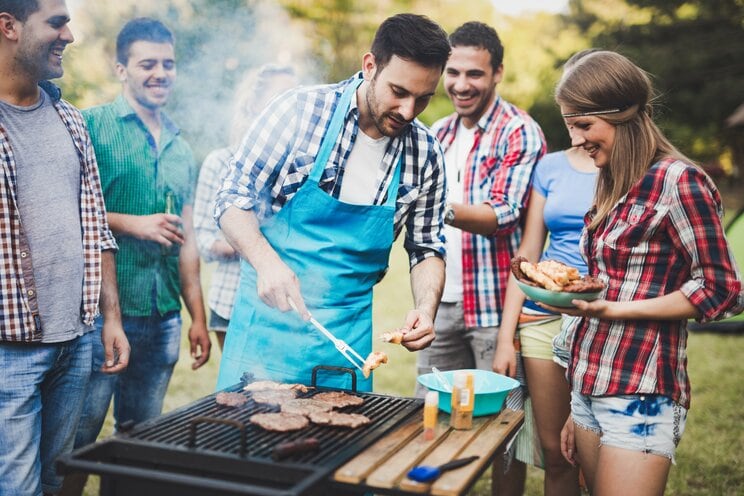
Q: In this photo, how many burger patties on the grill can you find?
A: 6